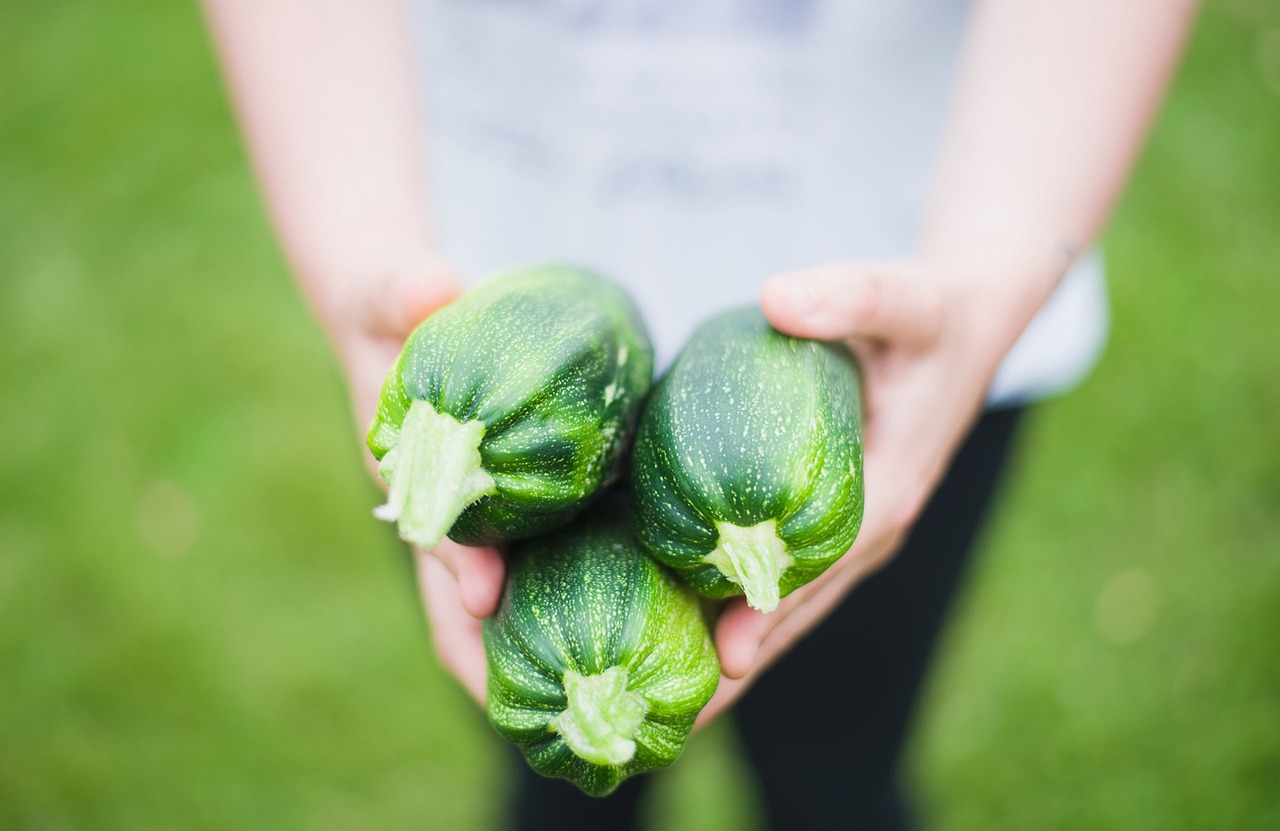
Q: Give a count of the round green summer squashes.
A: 3